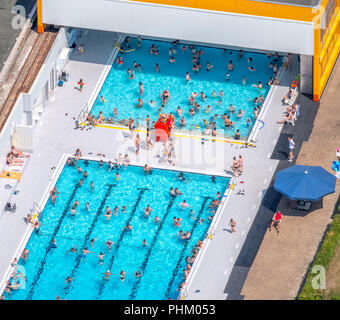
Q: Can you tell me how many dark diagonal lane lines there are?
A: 5